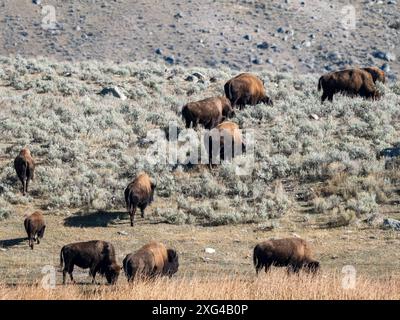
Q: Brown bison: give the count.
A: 11